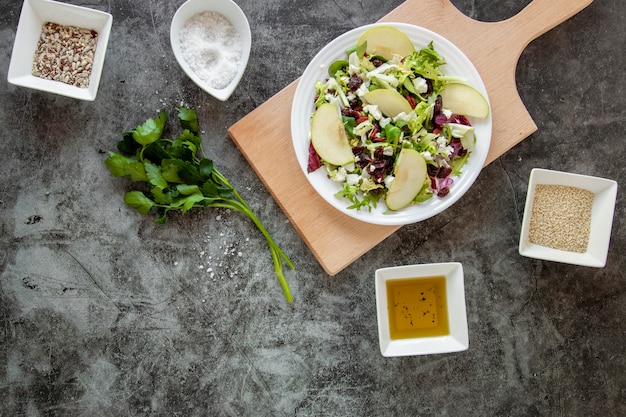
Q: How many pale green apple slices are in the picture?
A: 5